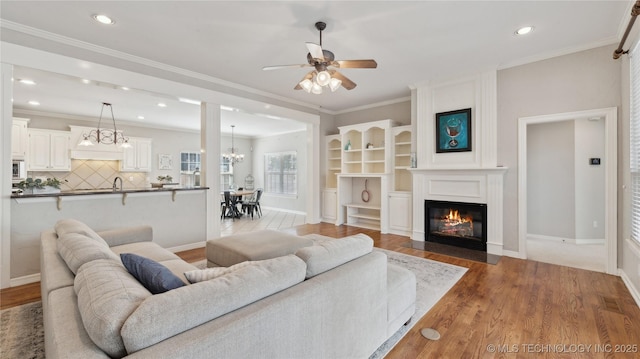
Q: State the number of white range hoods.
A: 1